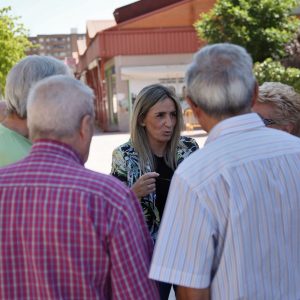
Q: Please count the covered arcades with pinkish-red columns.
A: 1